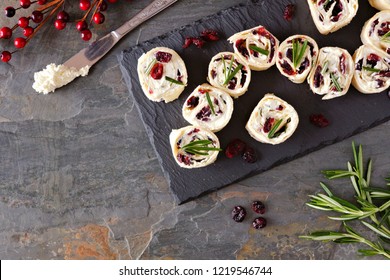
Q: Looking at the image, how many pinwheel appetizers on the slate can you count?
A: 12